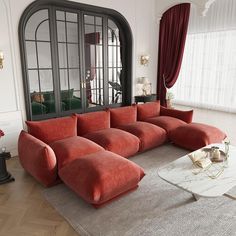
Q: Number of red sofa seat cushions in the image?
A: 6